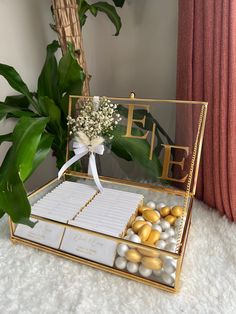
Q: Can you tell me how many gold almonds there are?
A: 11